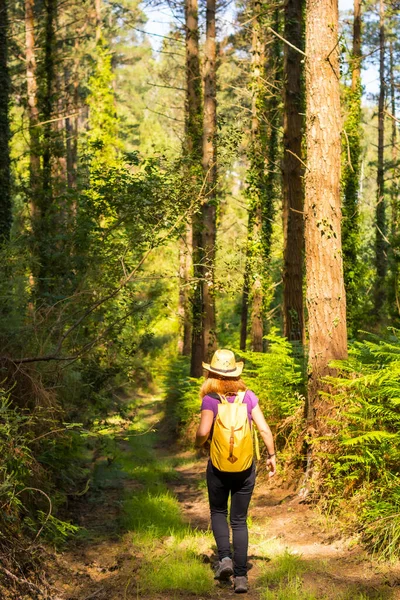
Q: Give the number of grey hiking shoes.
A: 2